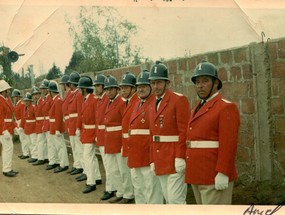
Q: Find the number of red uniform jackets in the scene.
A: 15